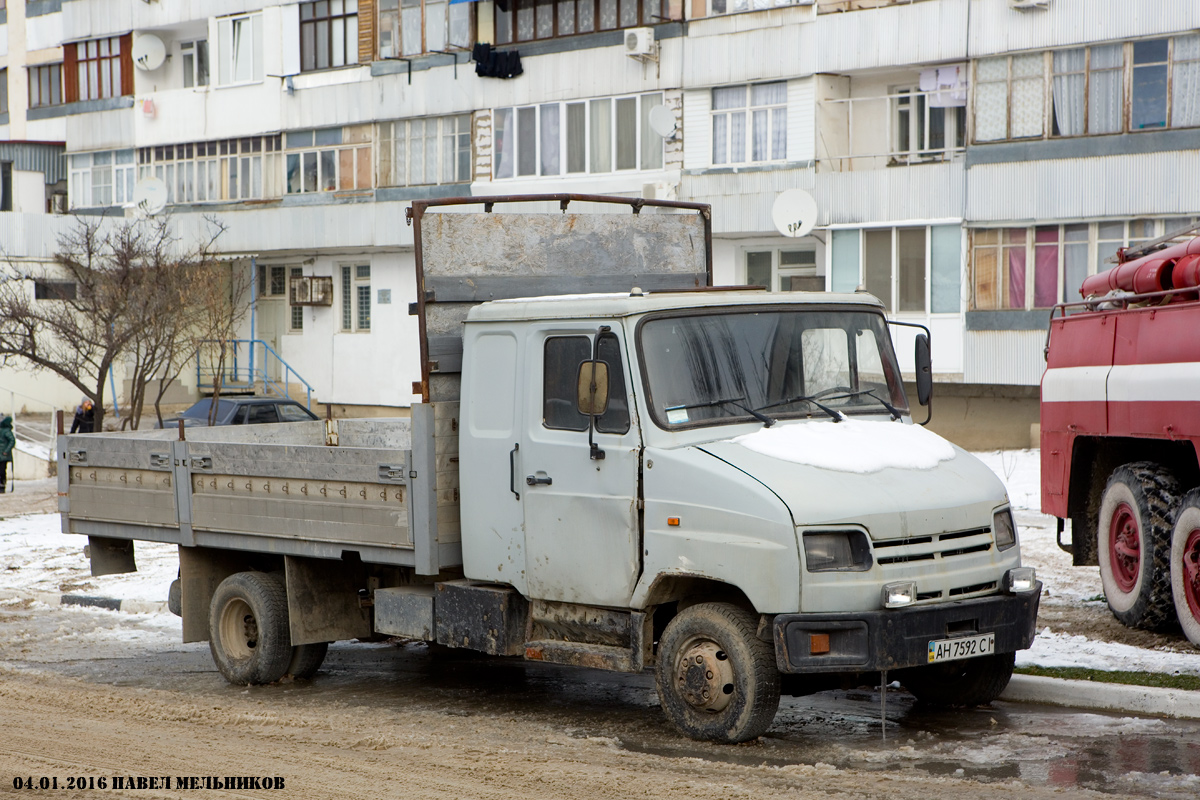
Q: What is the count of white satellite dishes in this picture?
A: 4